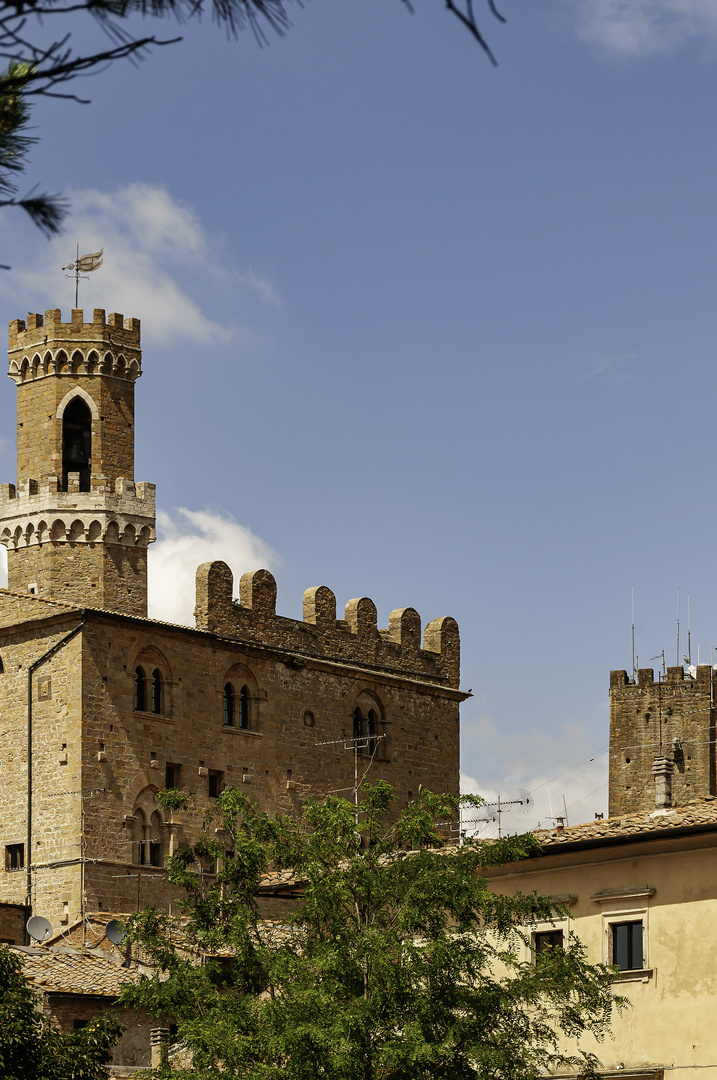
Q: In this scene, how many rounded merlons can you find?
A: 6